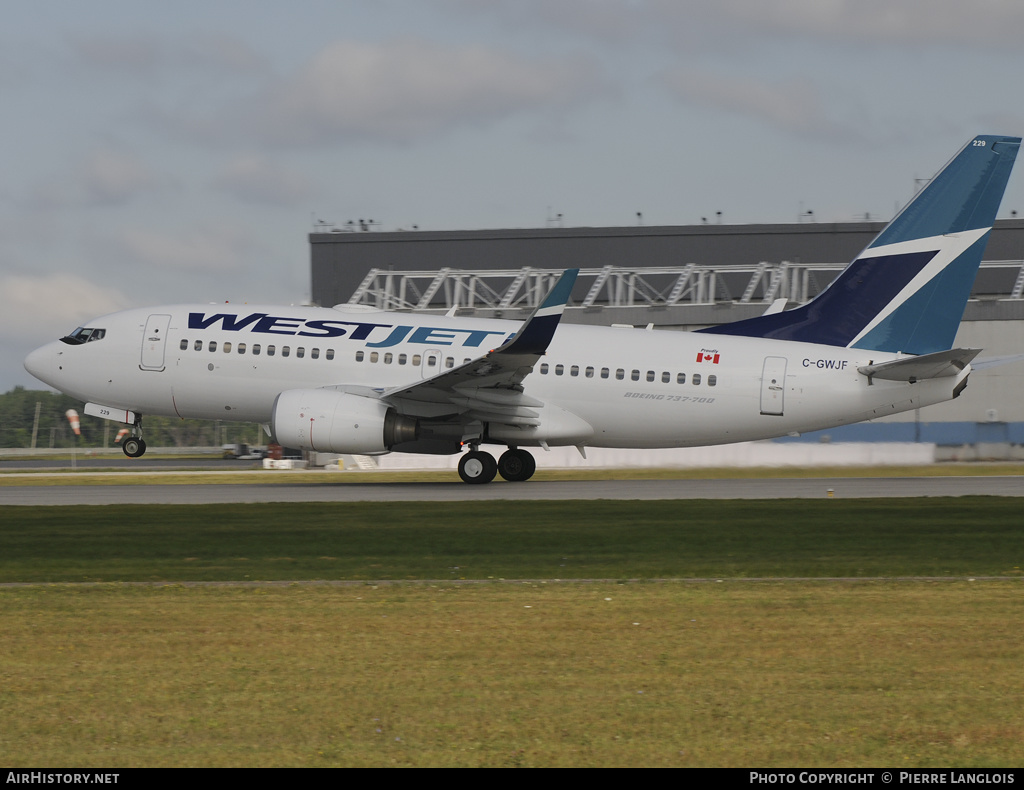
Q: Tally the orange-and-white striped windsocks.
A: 2